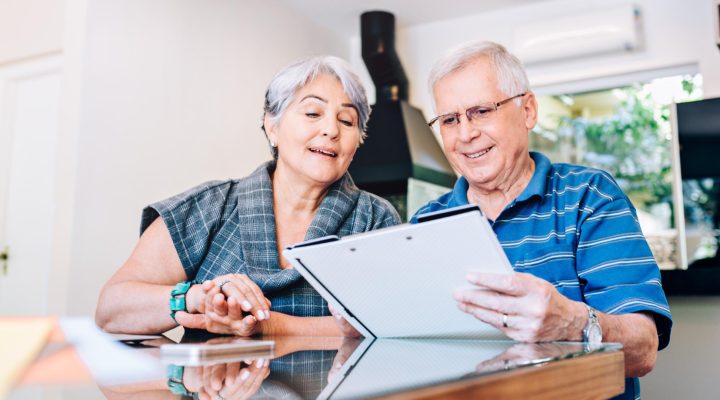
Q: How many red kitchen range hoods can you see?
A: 0